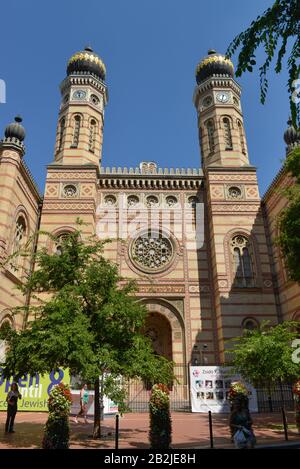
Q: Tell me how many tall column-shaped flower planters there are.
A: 4